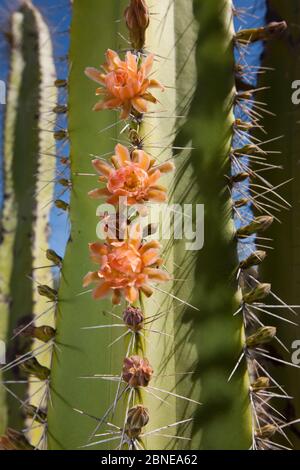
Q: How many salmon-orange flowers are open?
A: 3